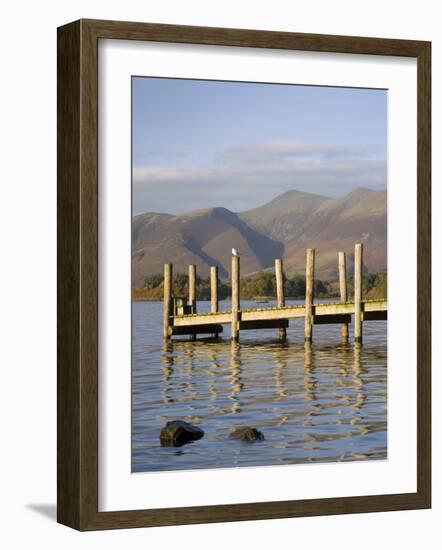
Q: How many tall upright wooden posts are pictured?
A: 8